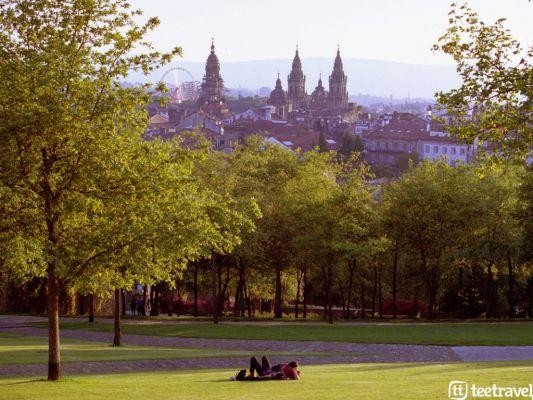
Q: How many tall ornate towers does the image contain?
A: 3